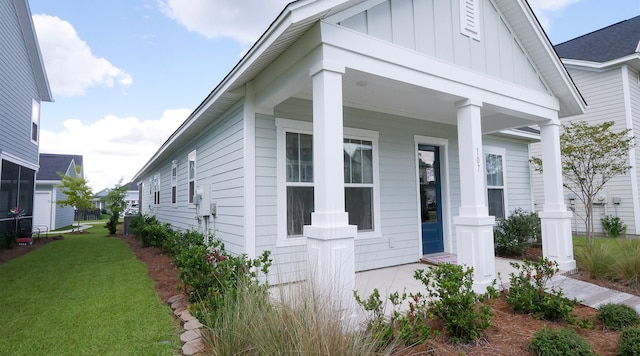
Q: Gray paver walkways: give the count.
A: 1